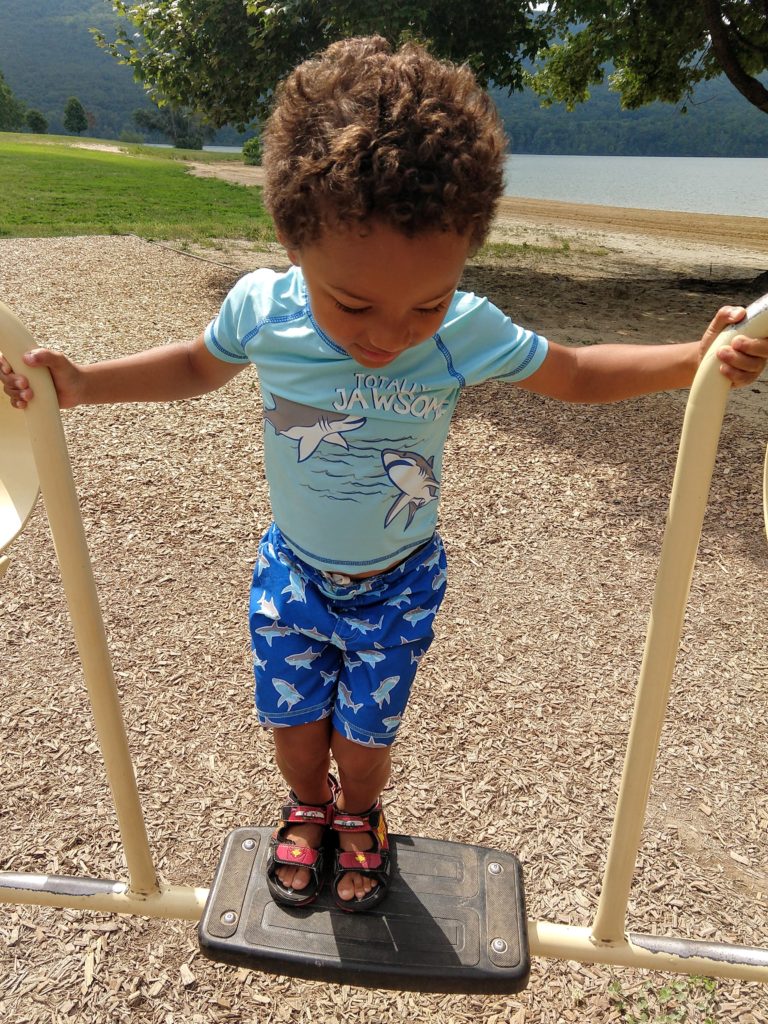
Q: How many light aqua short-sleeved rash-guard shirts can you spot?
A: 1